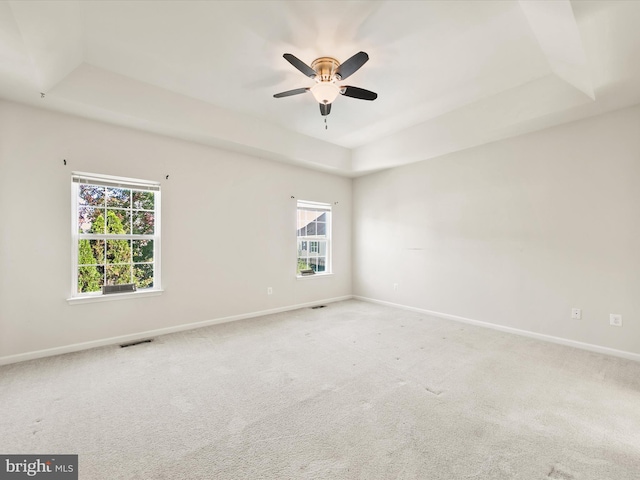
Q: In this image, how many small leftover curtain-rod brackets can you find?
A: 4